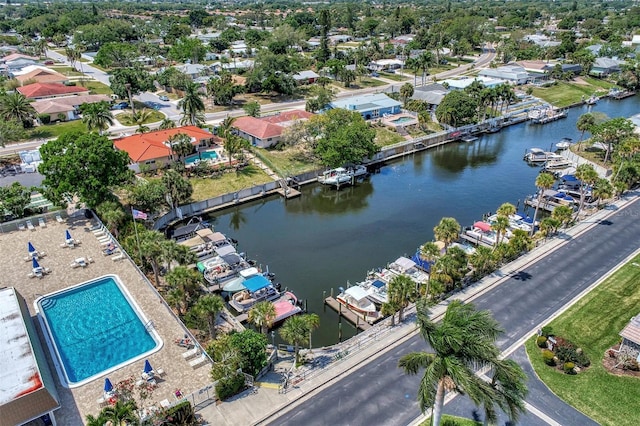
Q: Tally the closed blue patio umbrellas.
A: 5